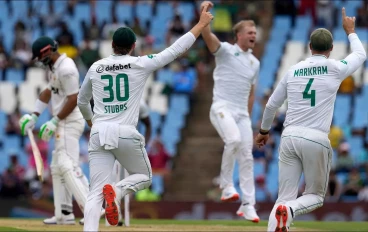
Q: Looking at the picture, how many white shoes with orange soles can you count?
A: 4